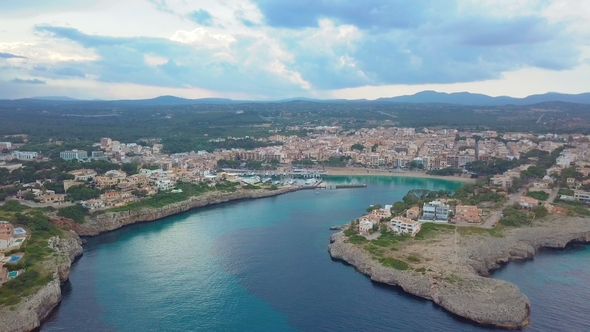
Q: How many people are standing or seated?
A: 0